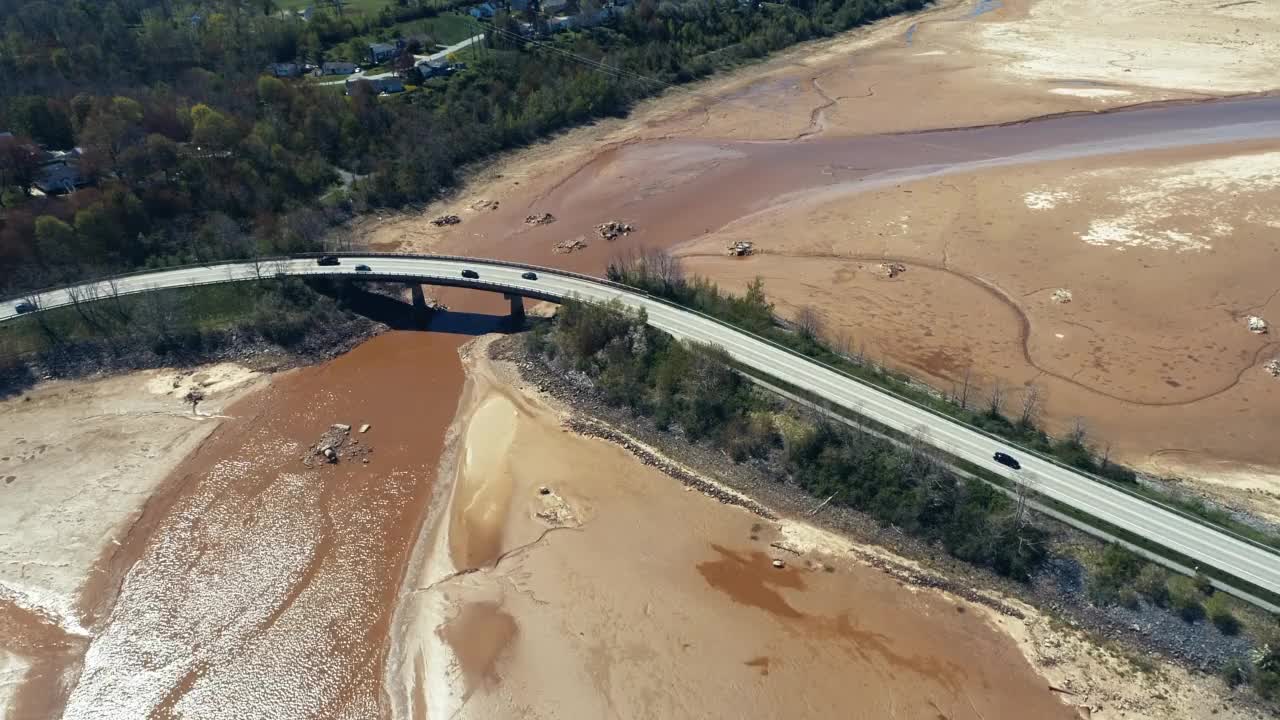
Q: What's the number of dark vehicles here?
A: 6